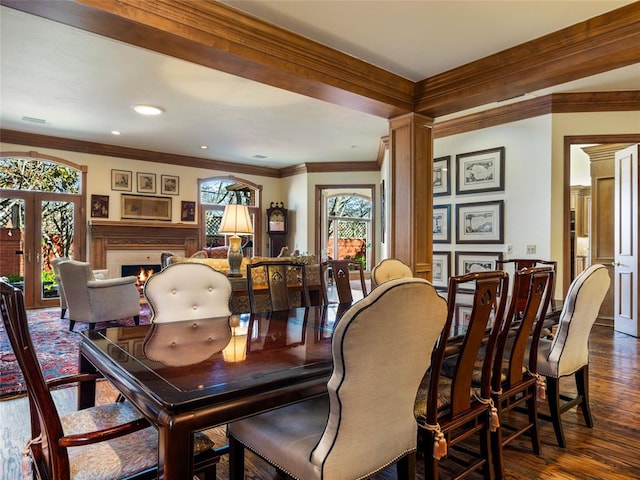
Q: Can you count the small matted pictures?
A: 3